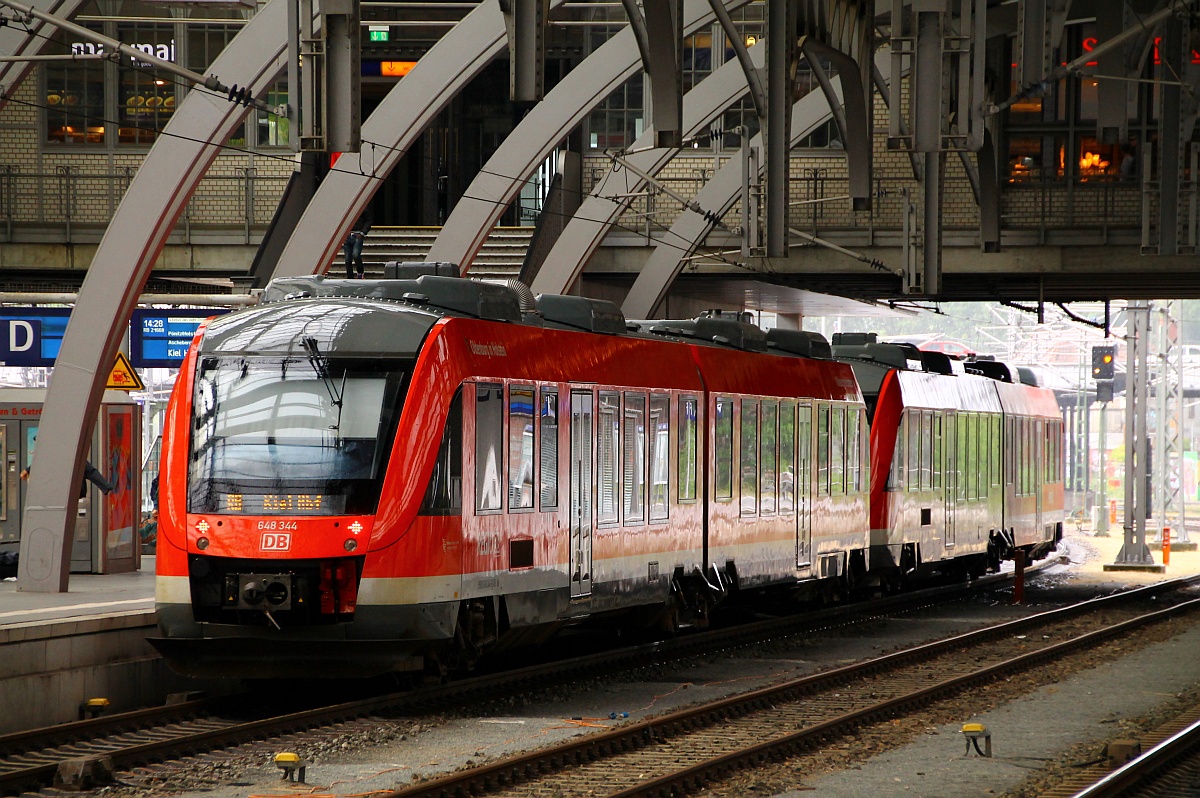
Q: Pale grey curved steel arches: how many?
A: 6